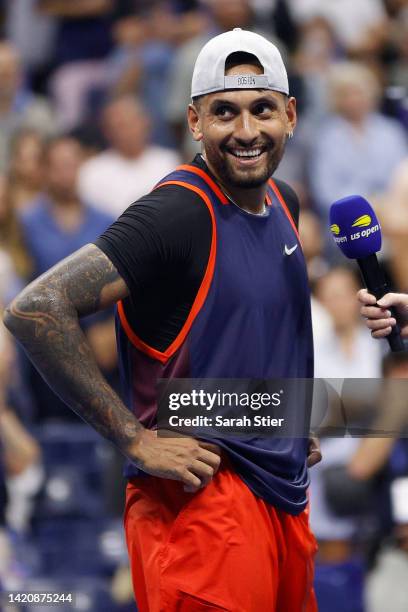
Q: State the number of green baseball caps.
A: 0